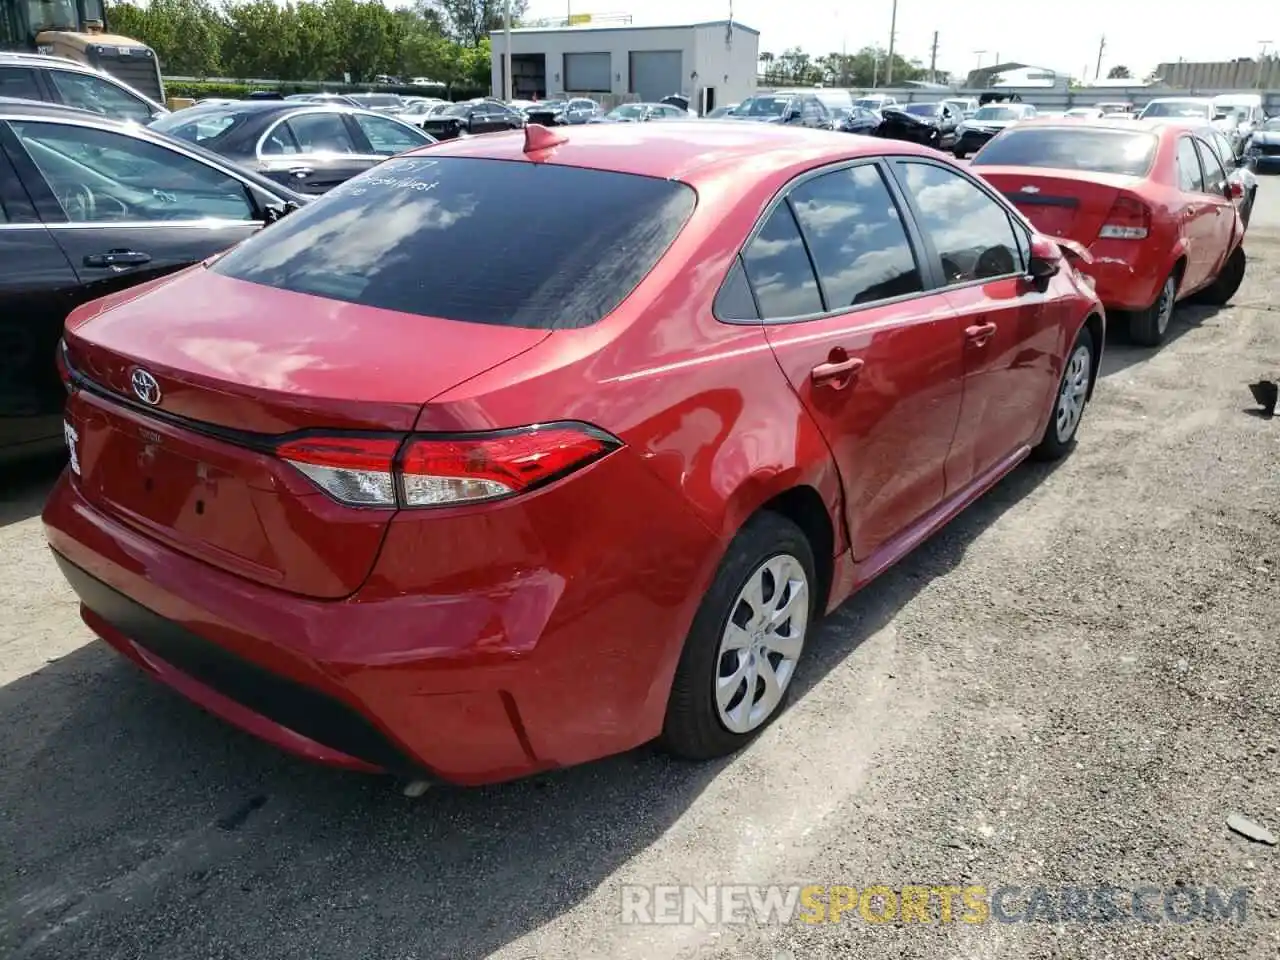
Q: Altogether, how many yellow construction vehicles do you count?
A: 1